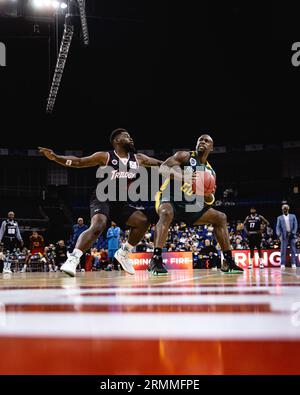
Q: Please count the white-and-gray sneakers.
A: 2